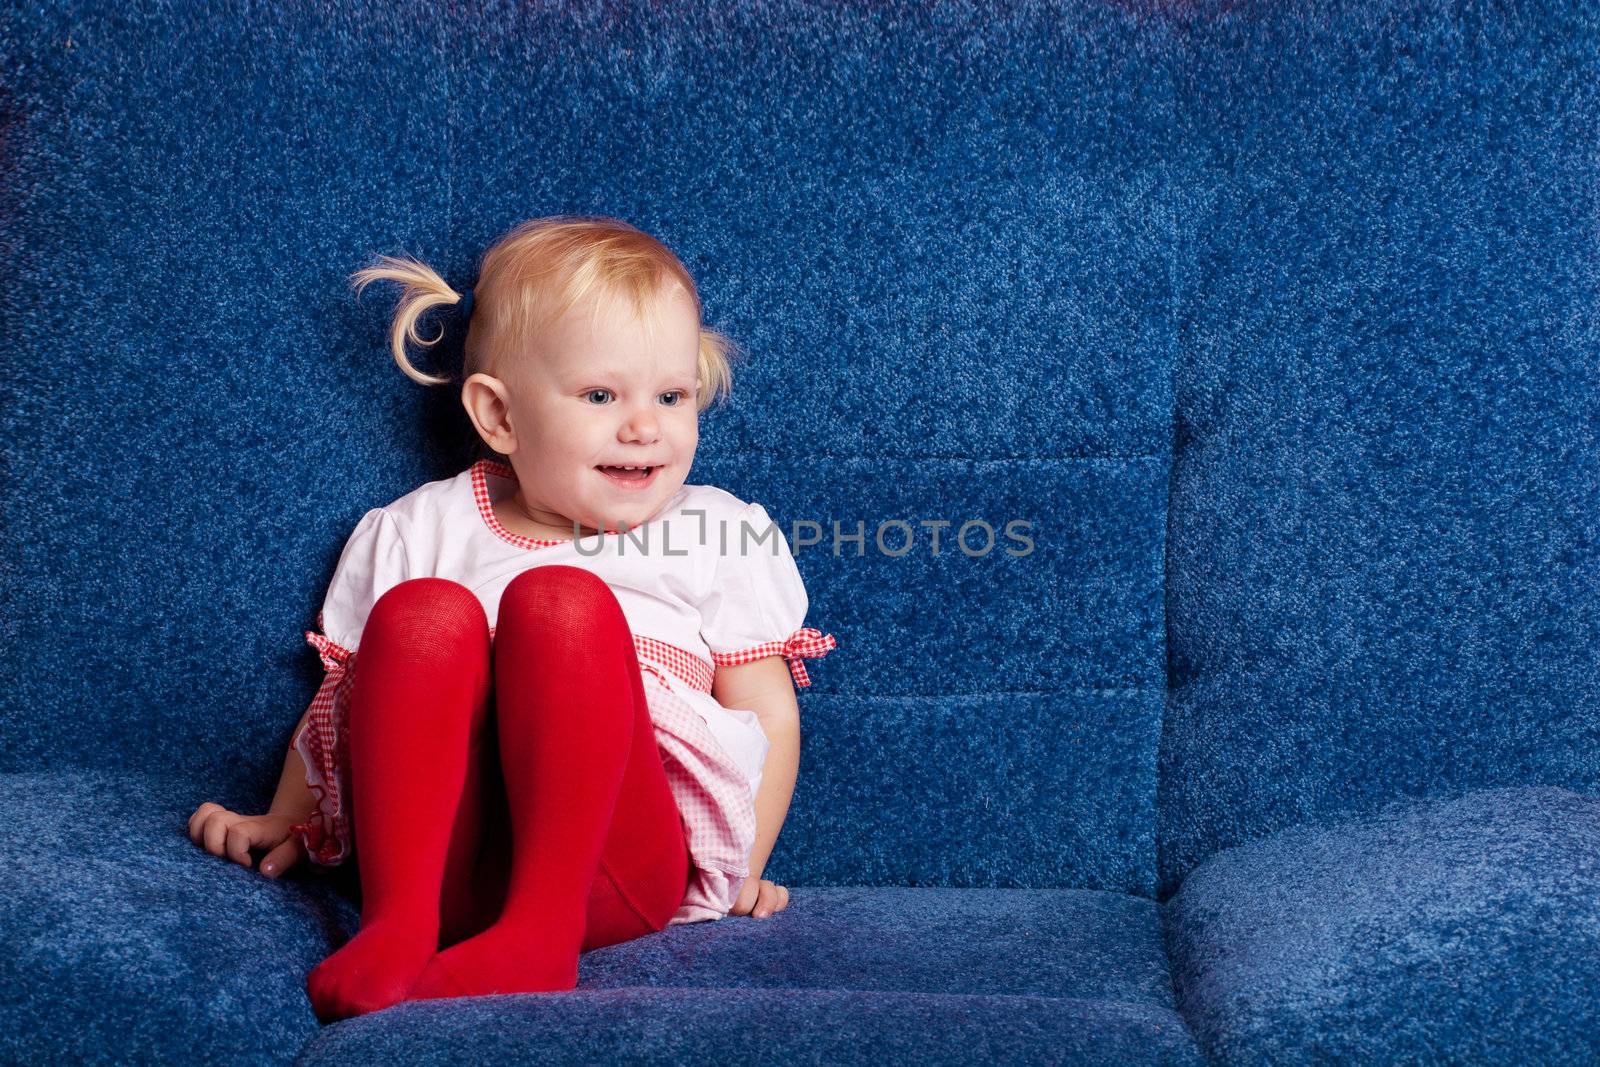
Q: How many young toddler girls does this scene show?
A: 1